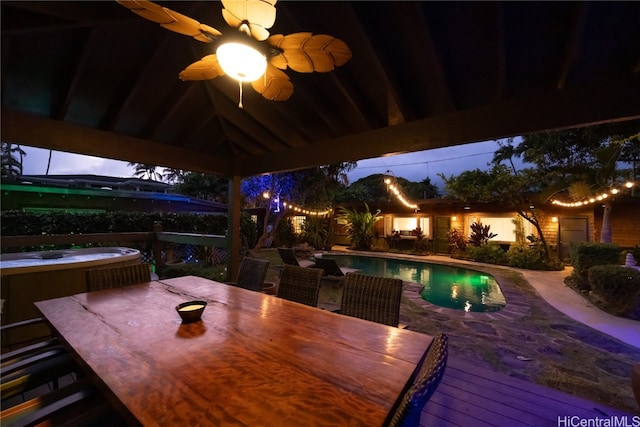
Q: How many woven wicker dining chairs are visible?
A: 5